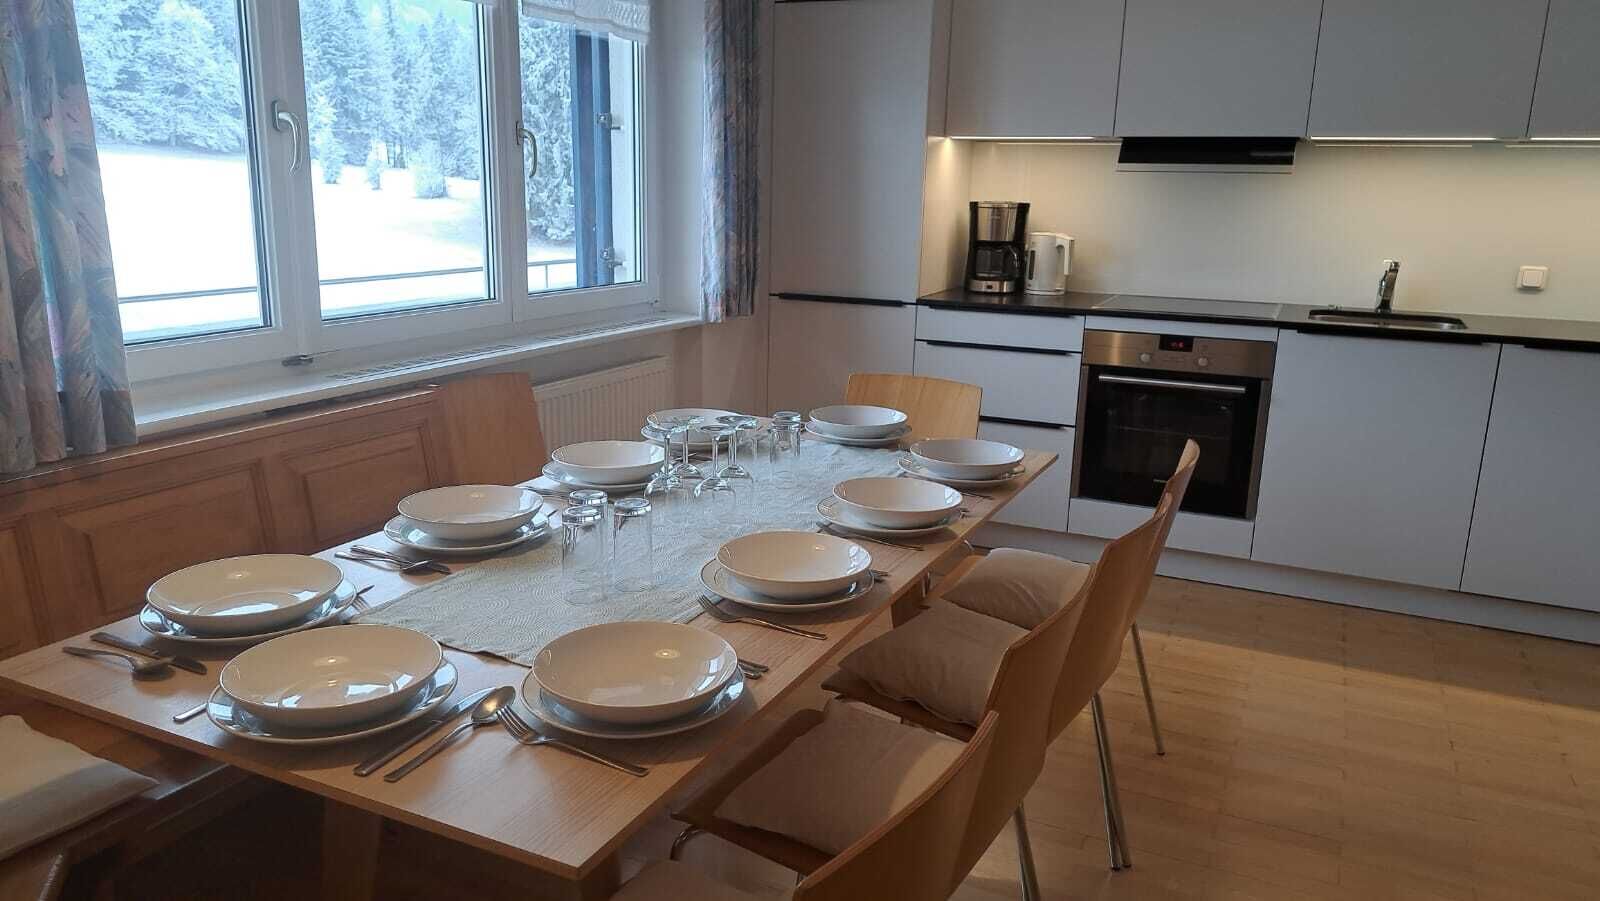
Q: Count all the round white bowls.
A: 10